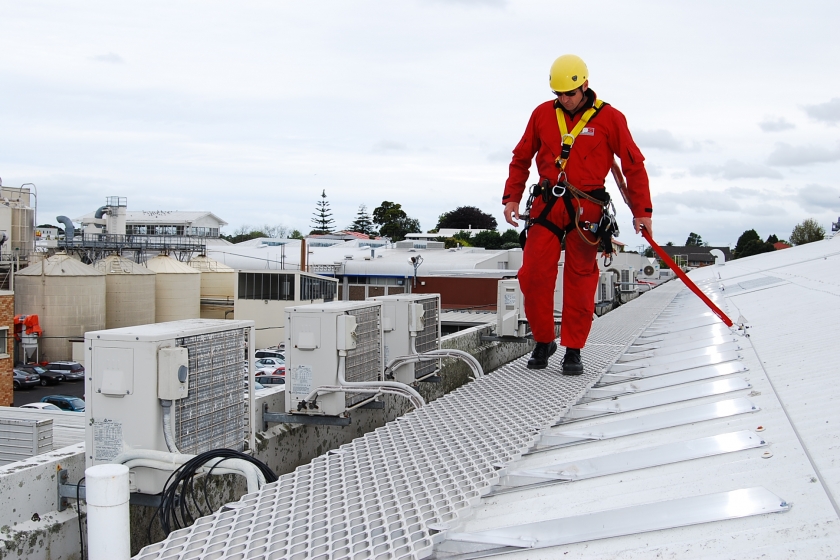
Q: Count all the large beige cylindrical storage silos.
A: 4